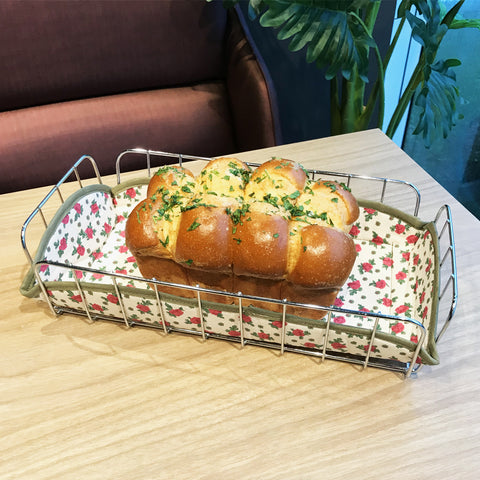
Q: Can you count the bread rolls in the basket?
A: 8